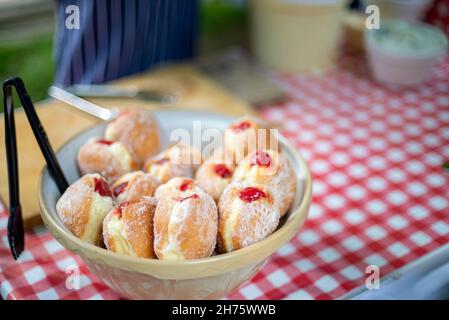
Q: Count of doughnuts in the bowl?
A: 12